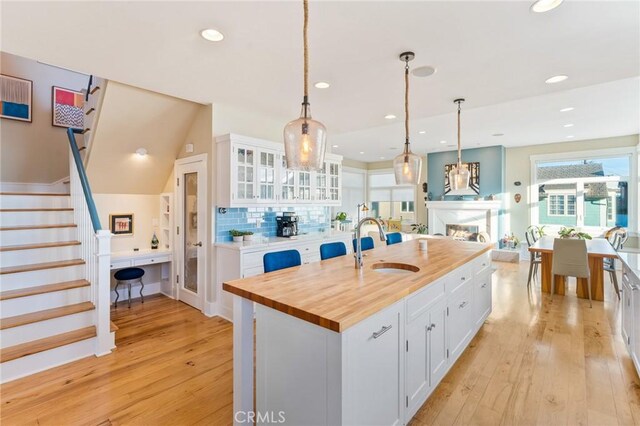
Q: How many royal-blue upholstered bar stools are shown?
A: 4